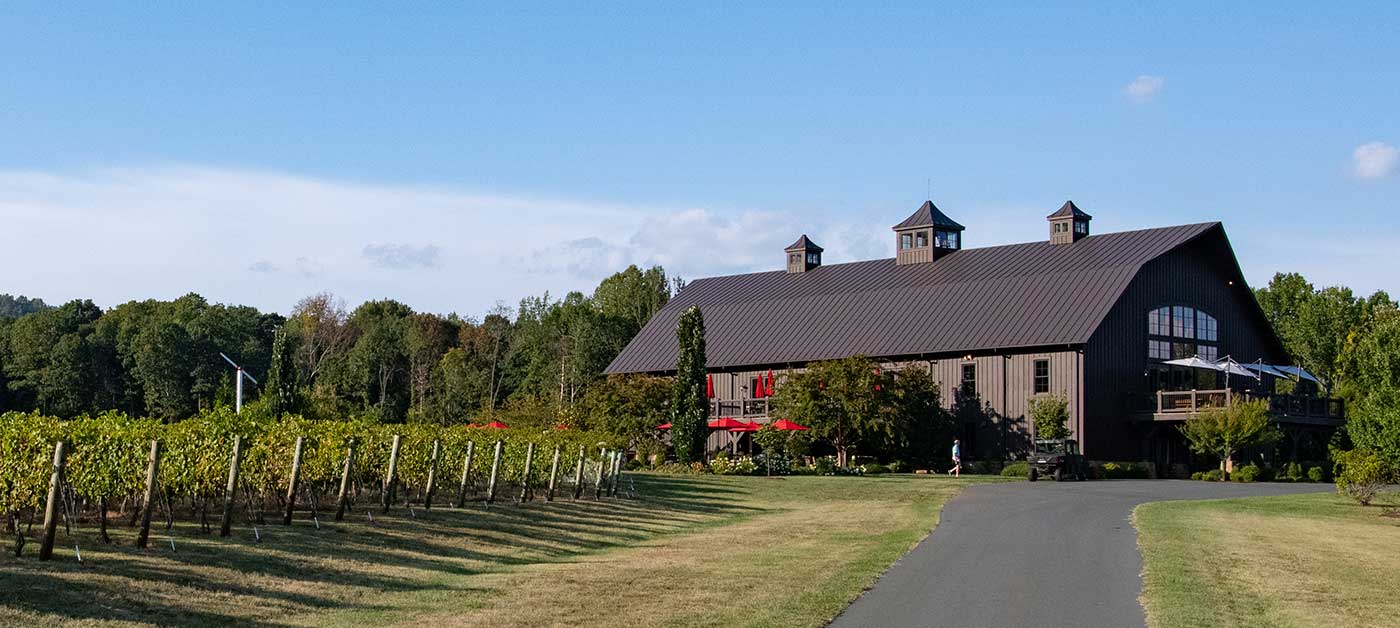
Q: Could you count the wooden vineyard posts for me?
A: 15